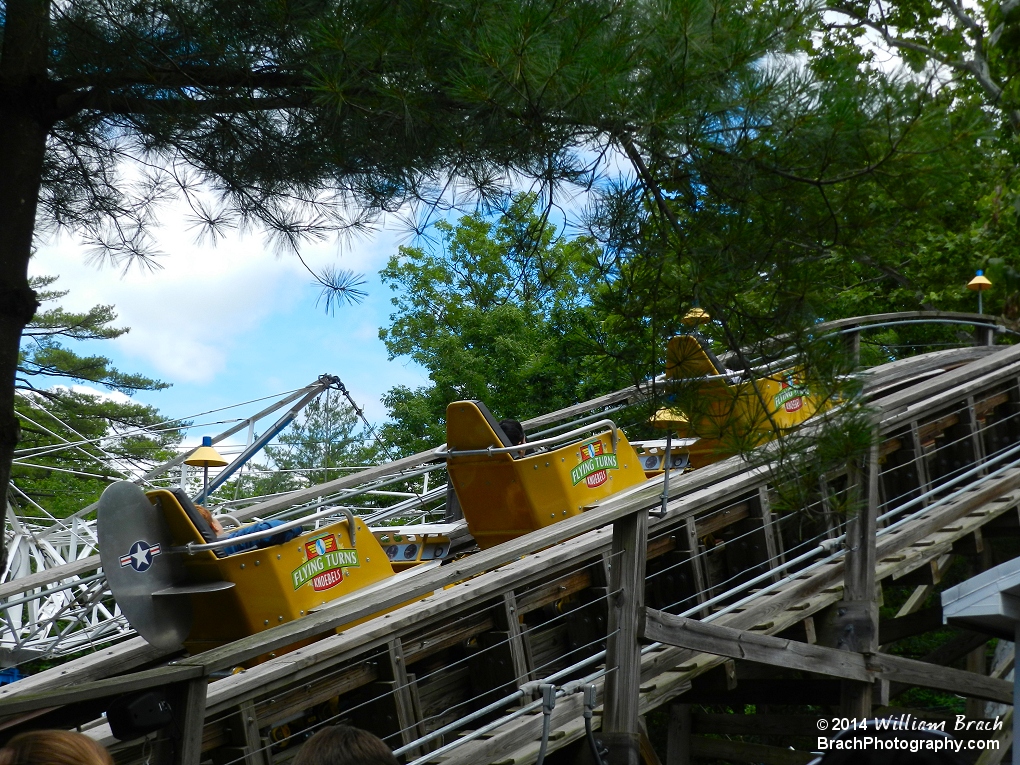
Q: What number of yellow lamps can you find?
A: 4